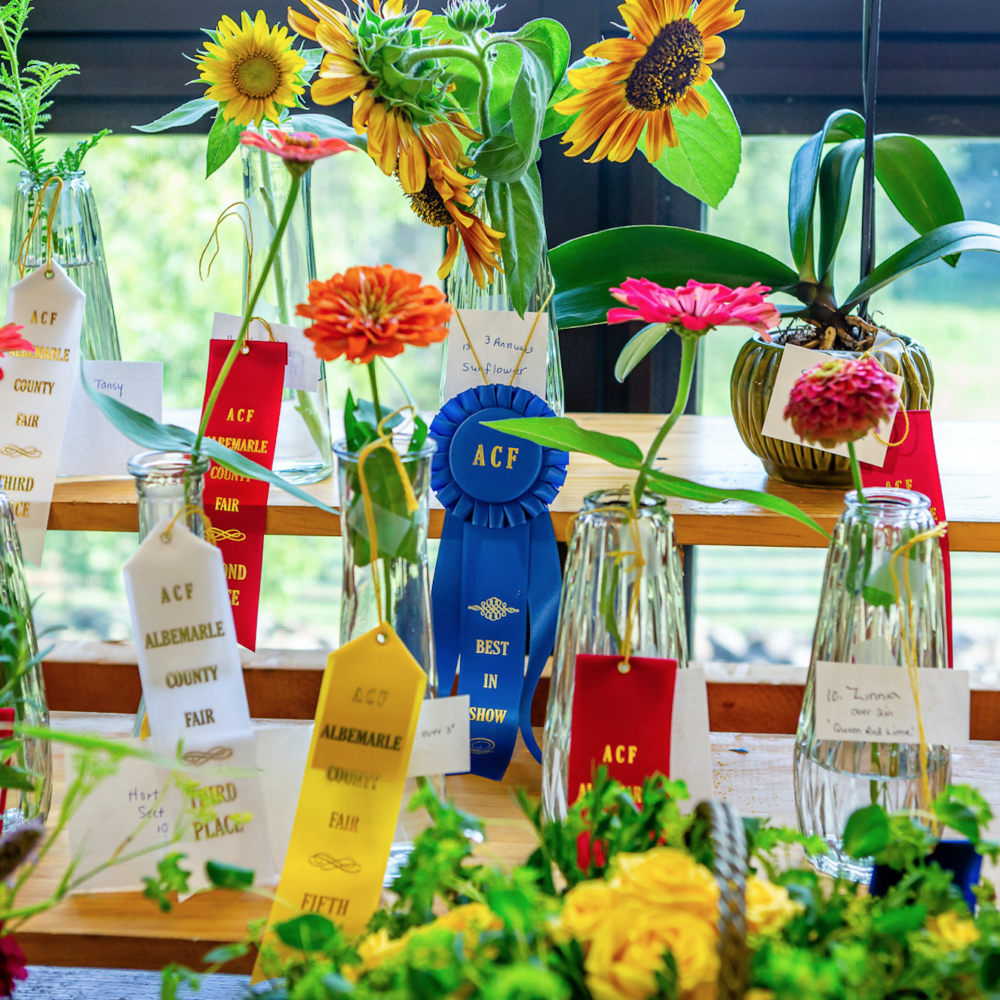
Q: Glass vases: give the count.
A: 8